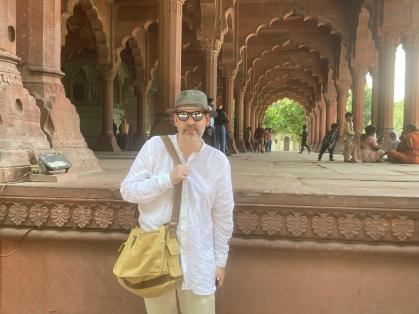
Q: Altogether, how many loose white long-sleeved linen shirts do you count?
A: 1